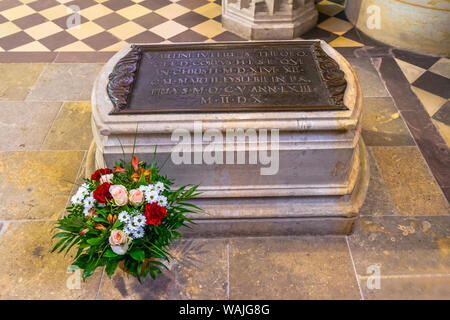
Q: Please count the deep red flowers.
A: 3